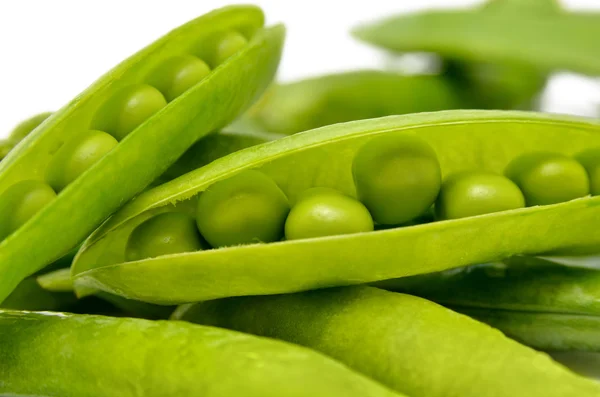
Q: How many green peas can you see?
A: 12